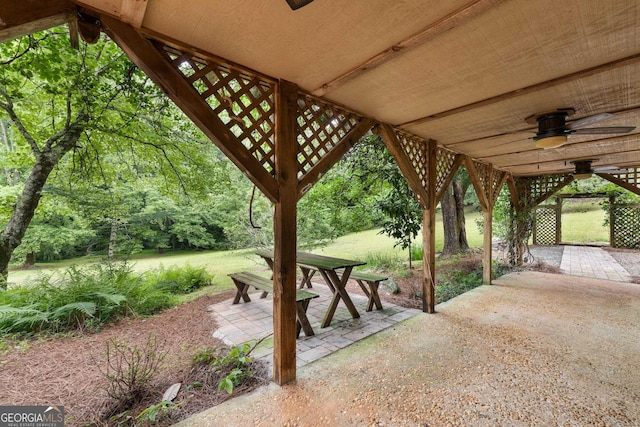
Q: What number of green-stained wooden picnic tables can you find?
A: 1